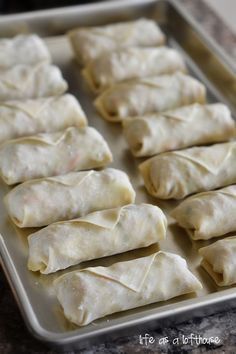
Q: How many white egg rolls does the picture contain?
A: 14